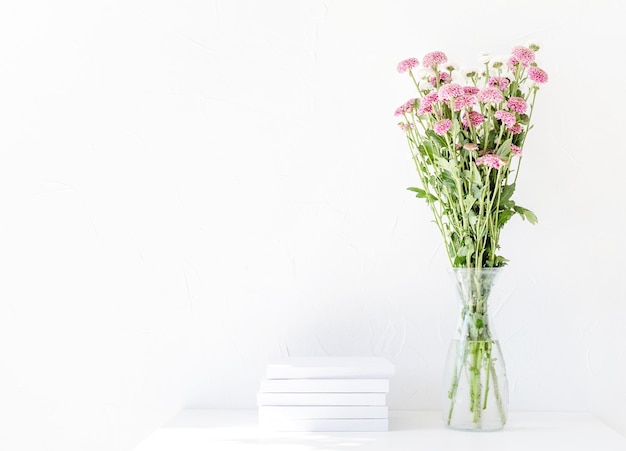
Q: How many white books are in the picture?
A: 5